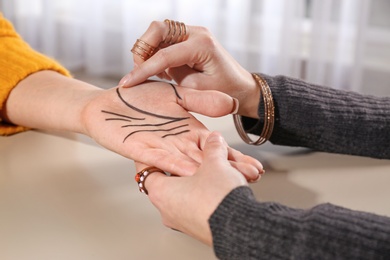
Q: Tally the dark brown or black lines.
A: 7